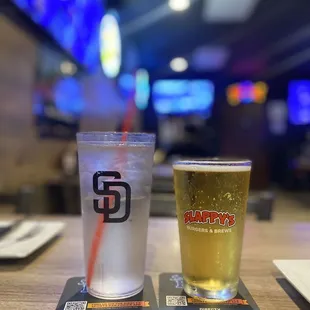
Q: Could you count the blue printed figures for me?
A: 2